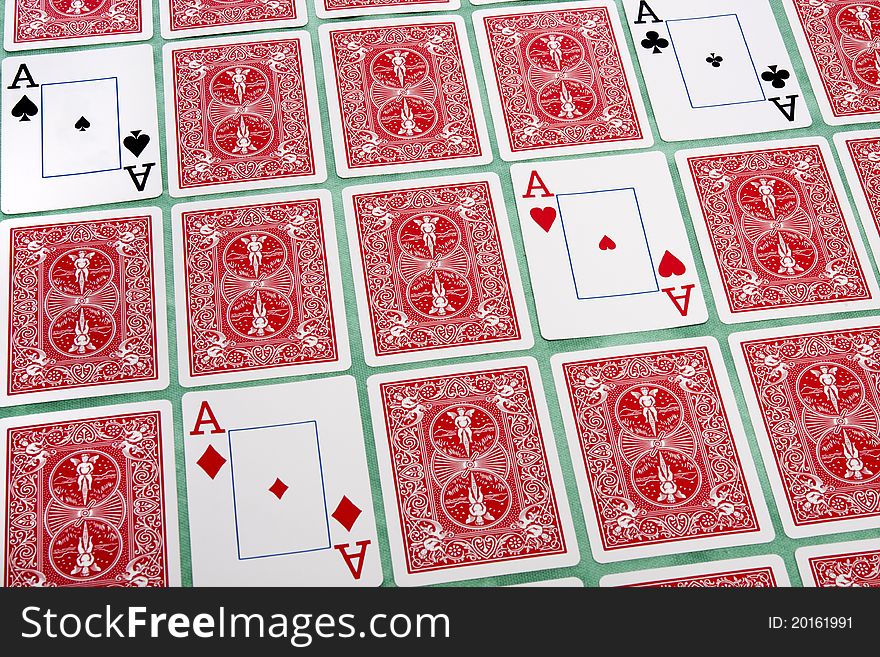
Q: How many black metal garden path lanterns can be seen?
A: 0